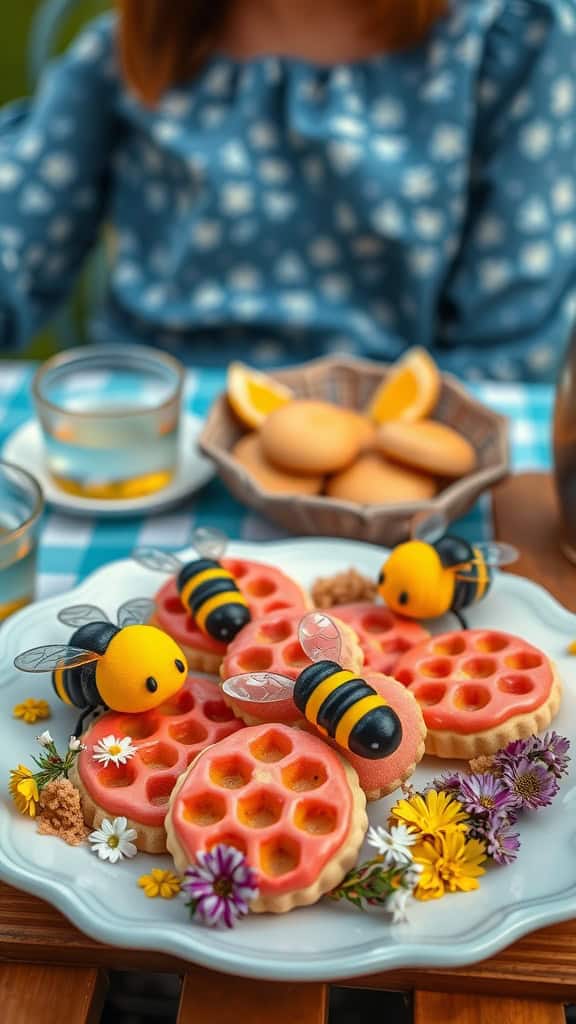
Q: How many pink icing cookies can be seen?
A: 7